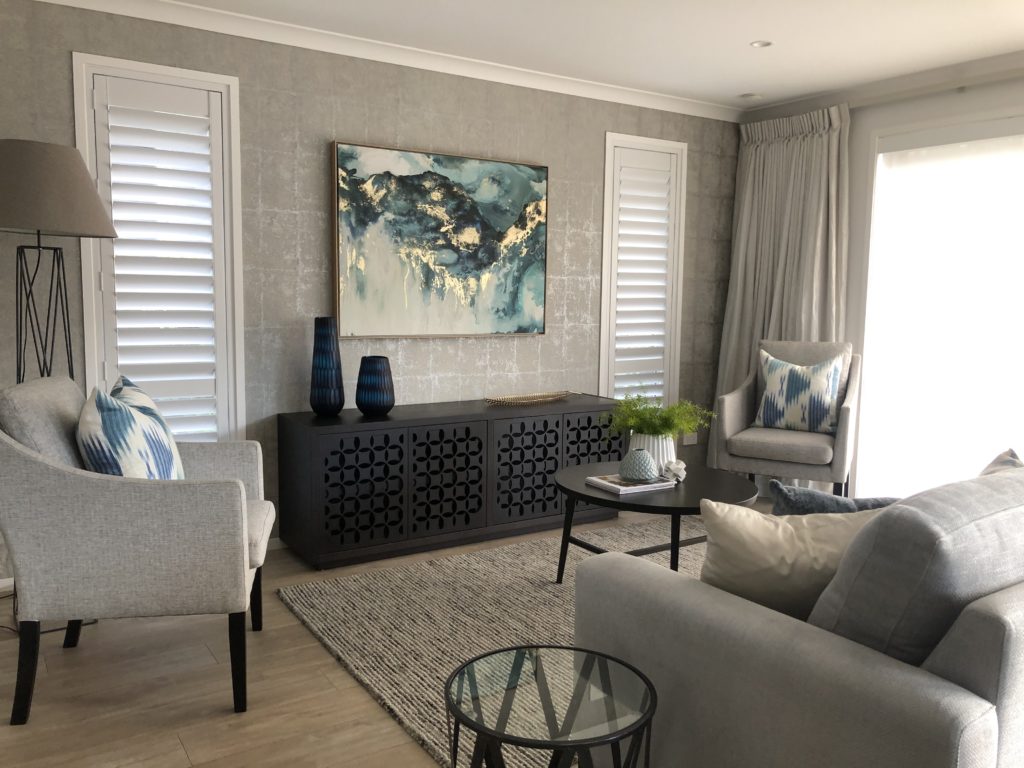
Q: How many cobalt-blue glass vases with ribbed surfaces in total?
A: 2